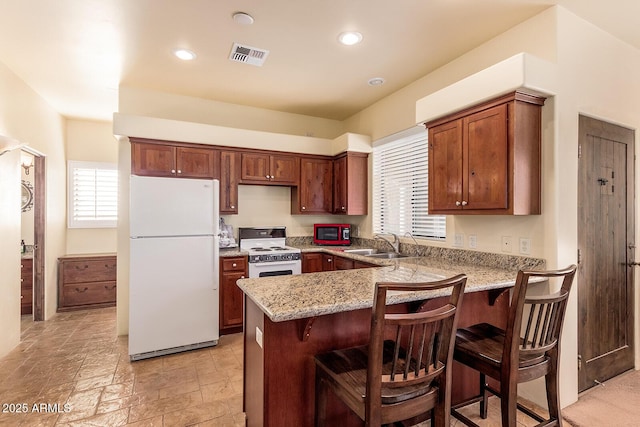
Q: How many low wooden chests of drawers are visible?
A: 1